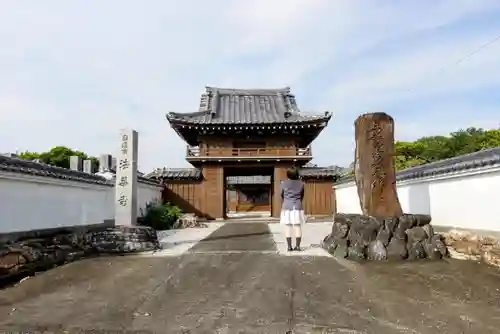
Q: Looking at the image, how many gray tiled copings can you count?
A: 2